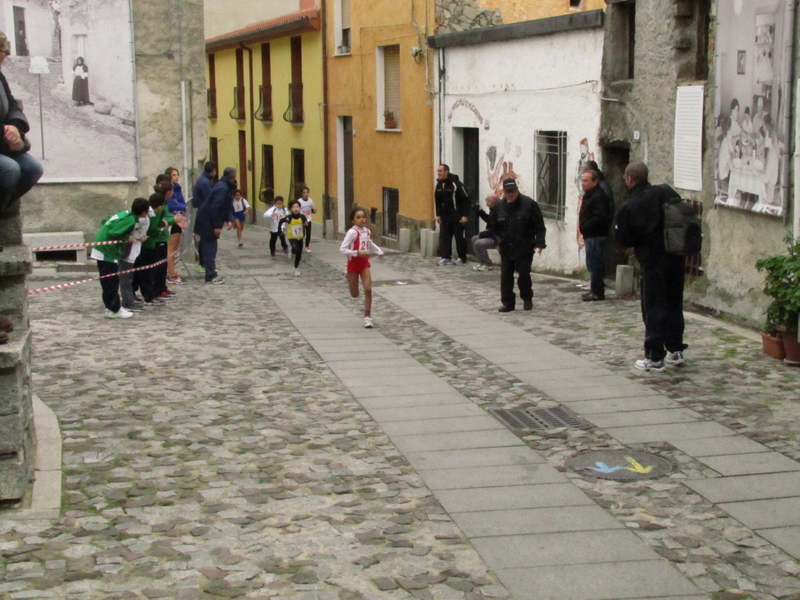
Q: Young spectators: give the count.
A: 6